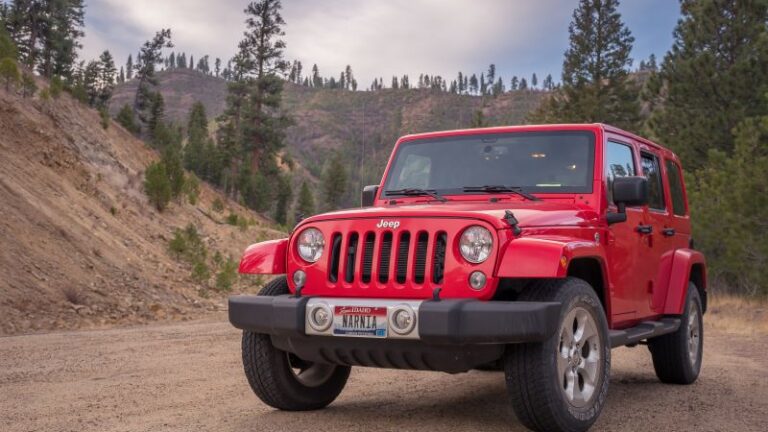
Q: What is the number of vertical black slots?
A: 7